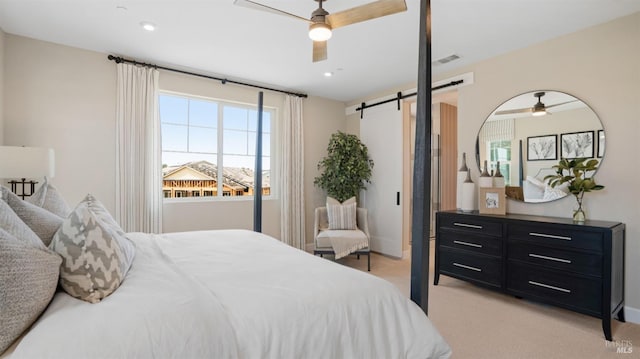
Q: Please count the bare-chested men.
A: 0